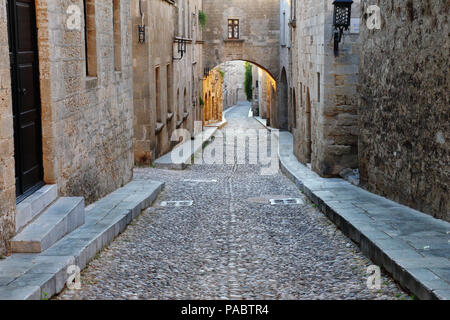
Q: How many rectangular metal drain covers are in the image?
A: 2